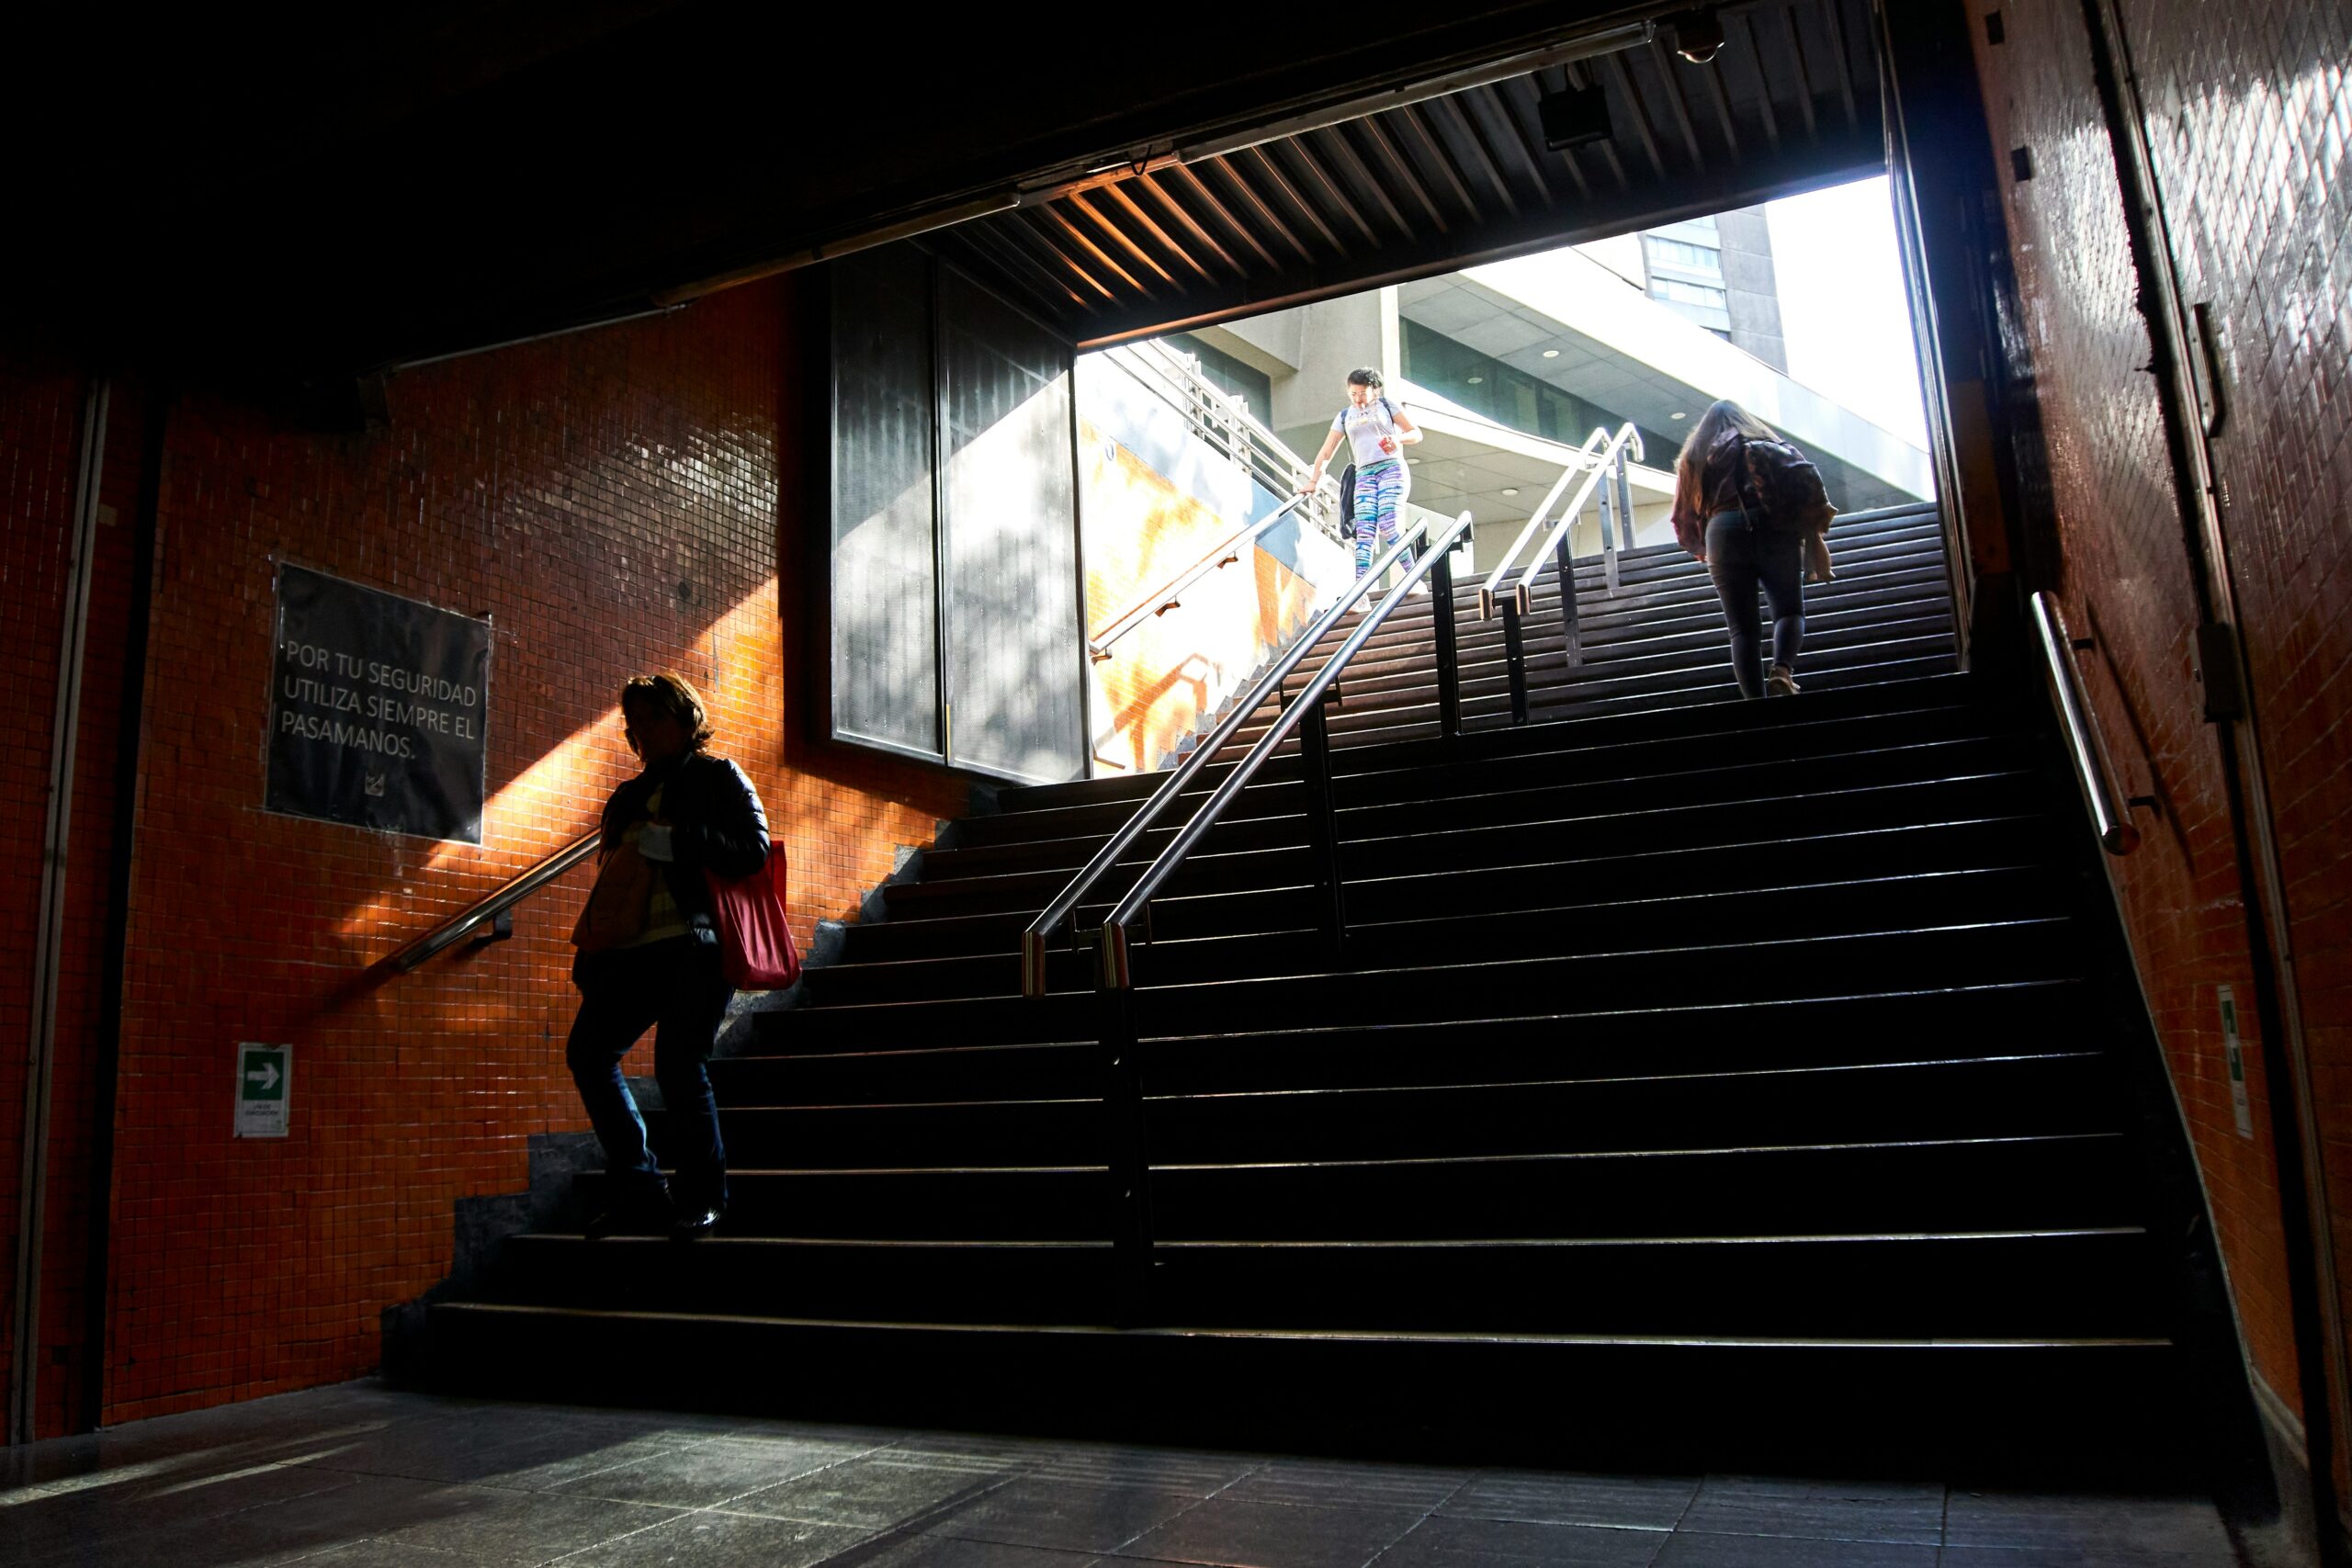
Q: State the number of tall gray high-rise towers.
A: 1